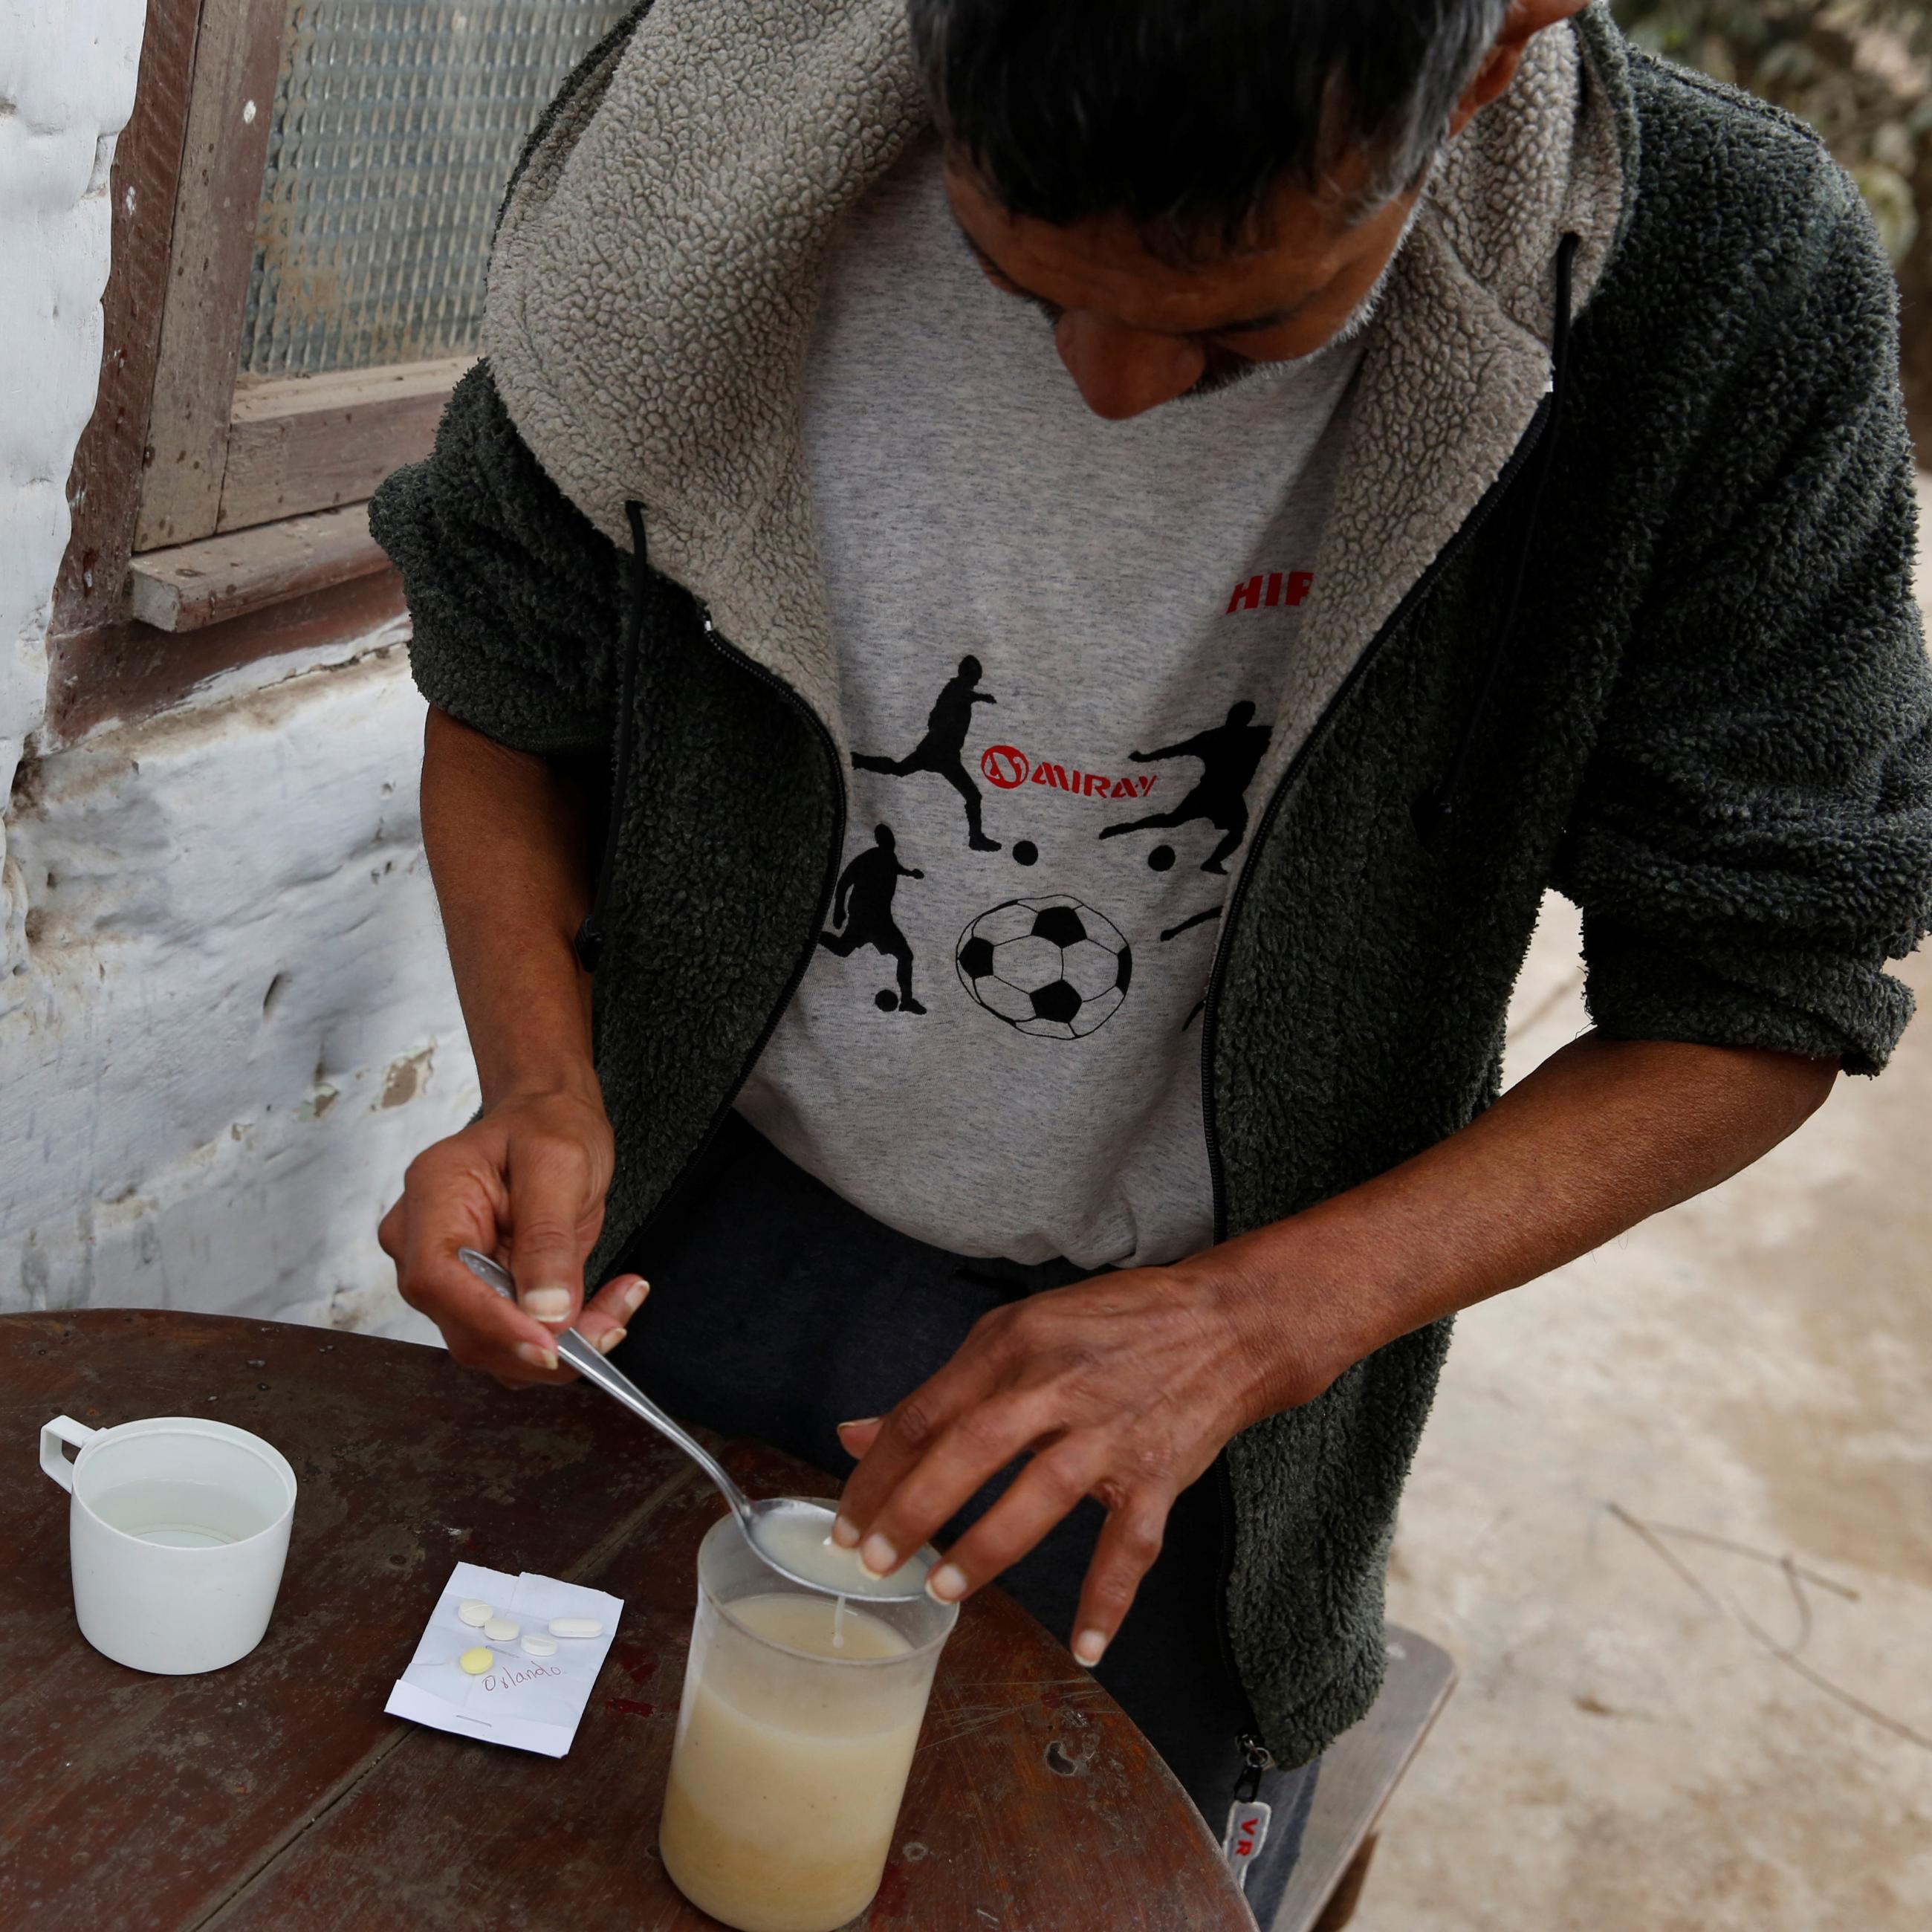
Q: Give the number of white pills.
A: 4